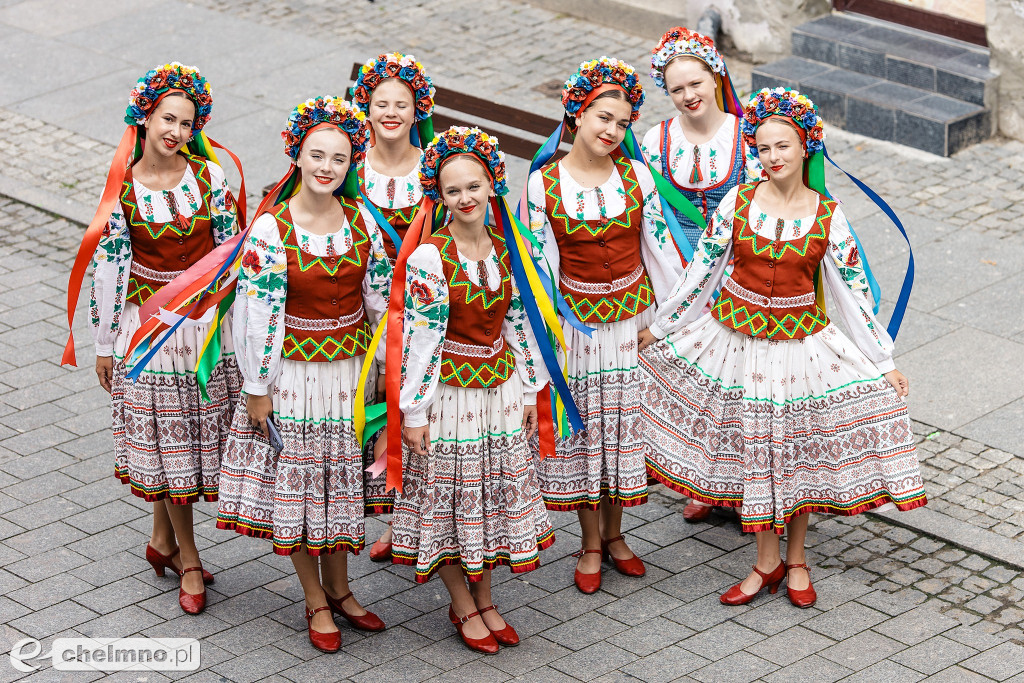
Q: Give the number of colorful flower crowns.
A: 7